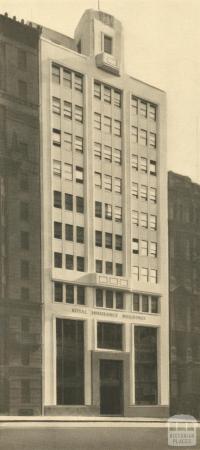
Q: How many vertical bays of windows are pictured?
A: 3